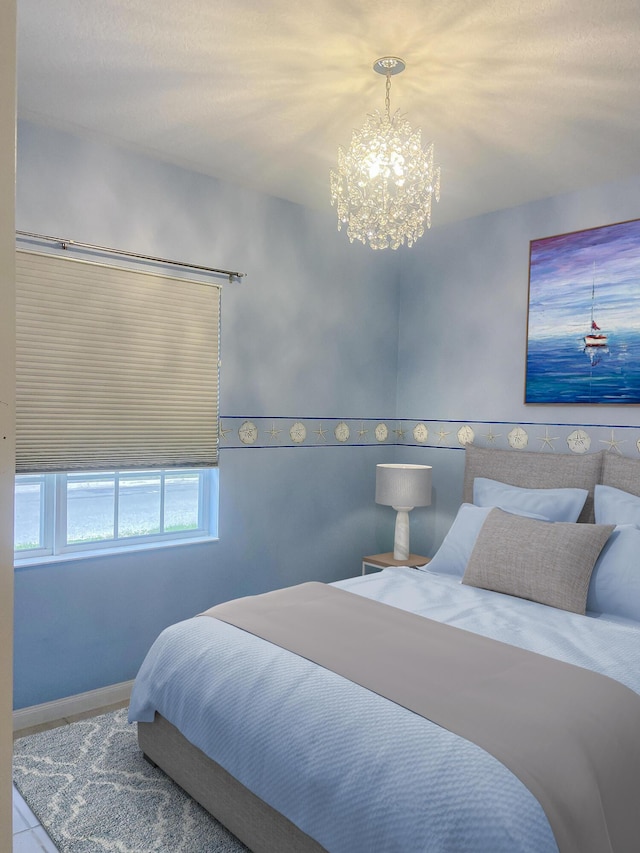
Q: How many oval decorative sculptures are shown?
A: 8